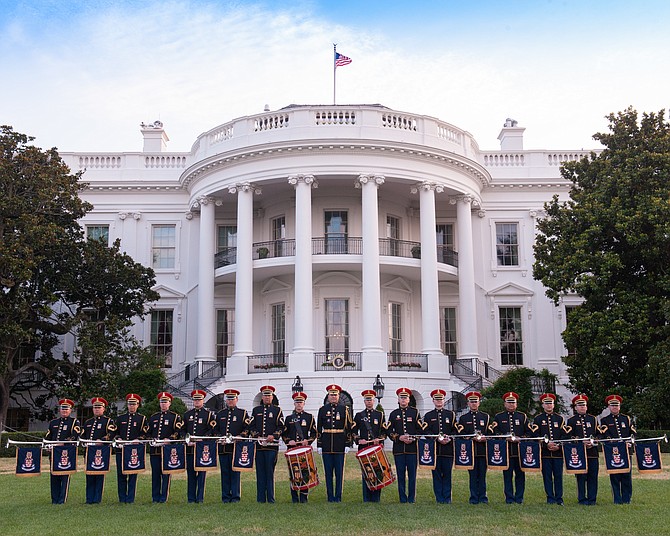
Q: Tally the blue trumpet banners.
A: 14